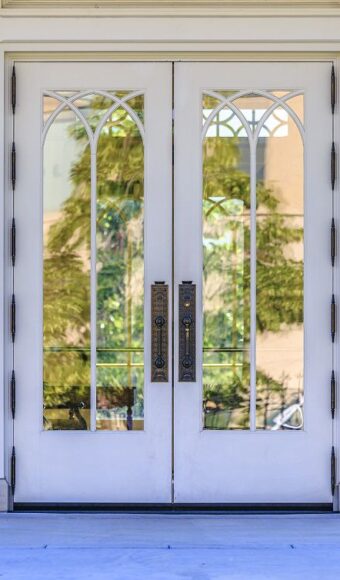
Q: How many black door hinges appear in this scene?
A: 12